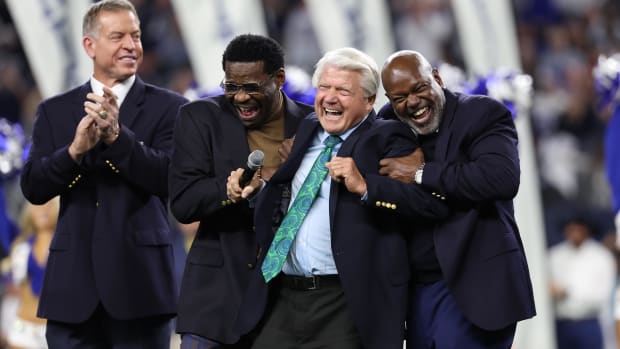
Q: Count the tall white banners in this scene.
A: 4